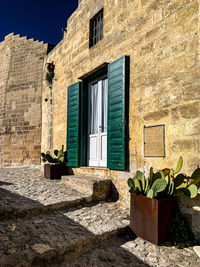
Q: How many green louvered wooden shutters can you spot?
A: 2